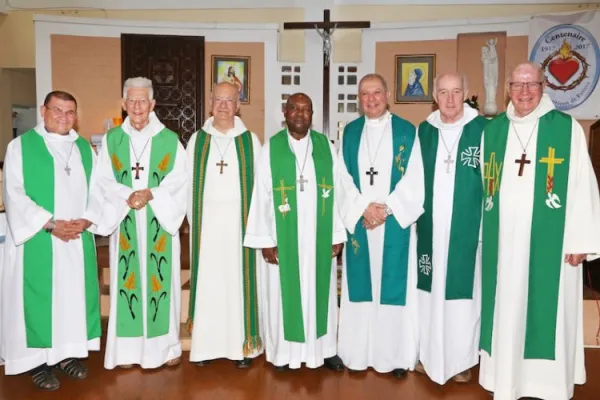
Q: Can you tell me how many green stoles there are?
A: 7